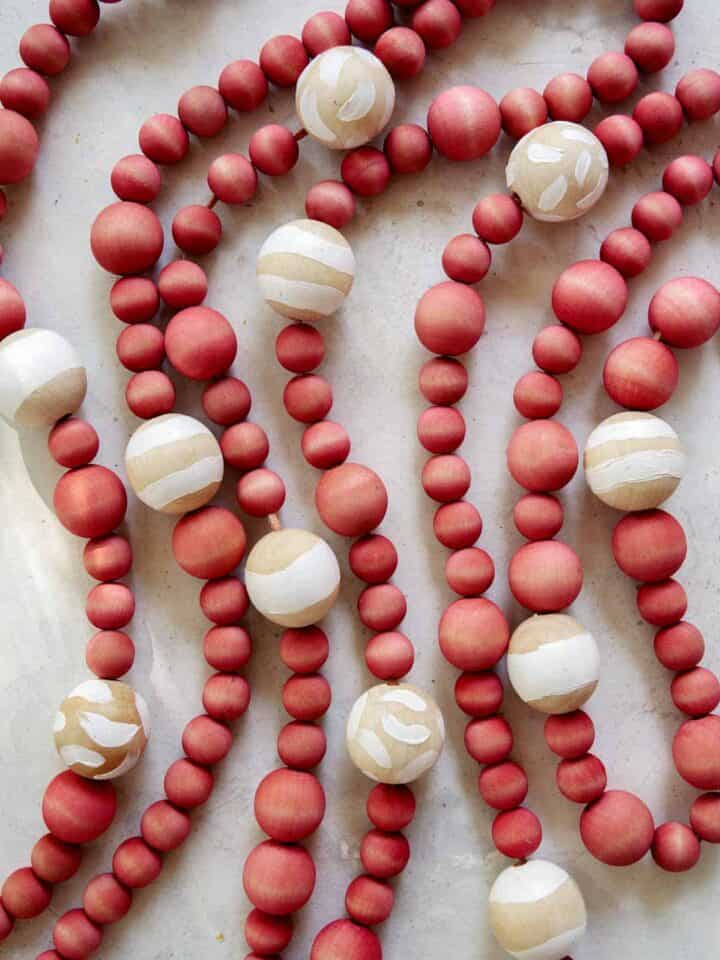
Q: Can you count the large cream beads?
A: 11